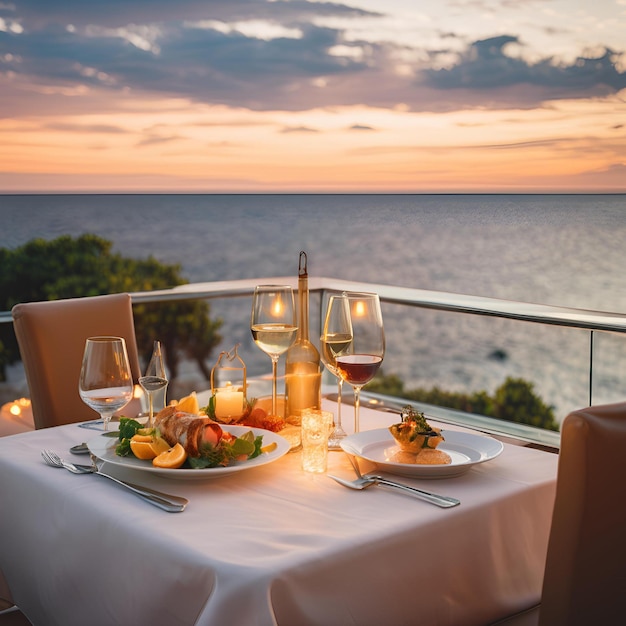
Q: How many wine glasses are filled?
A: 3